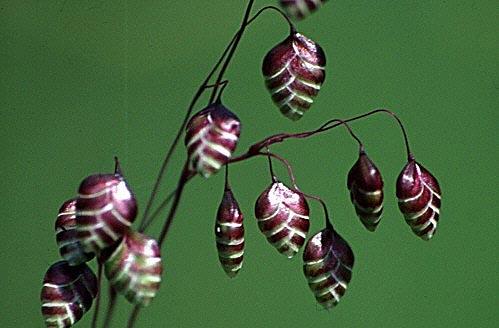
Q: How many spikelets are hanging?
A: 12